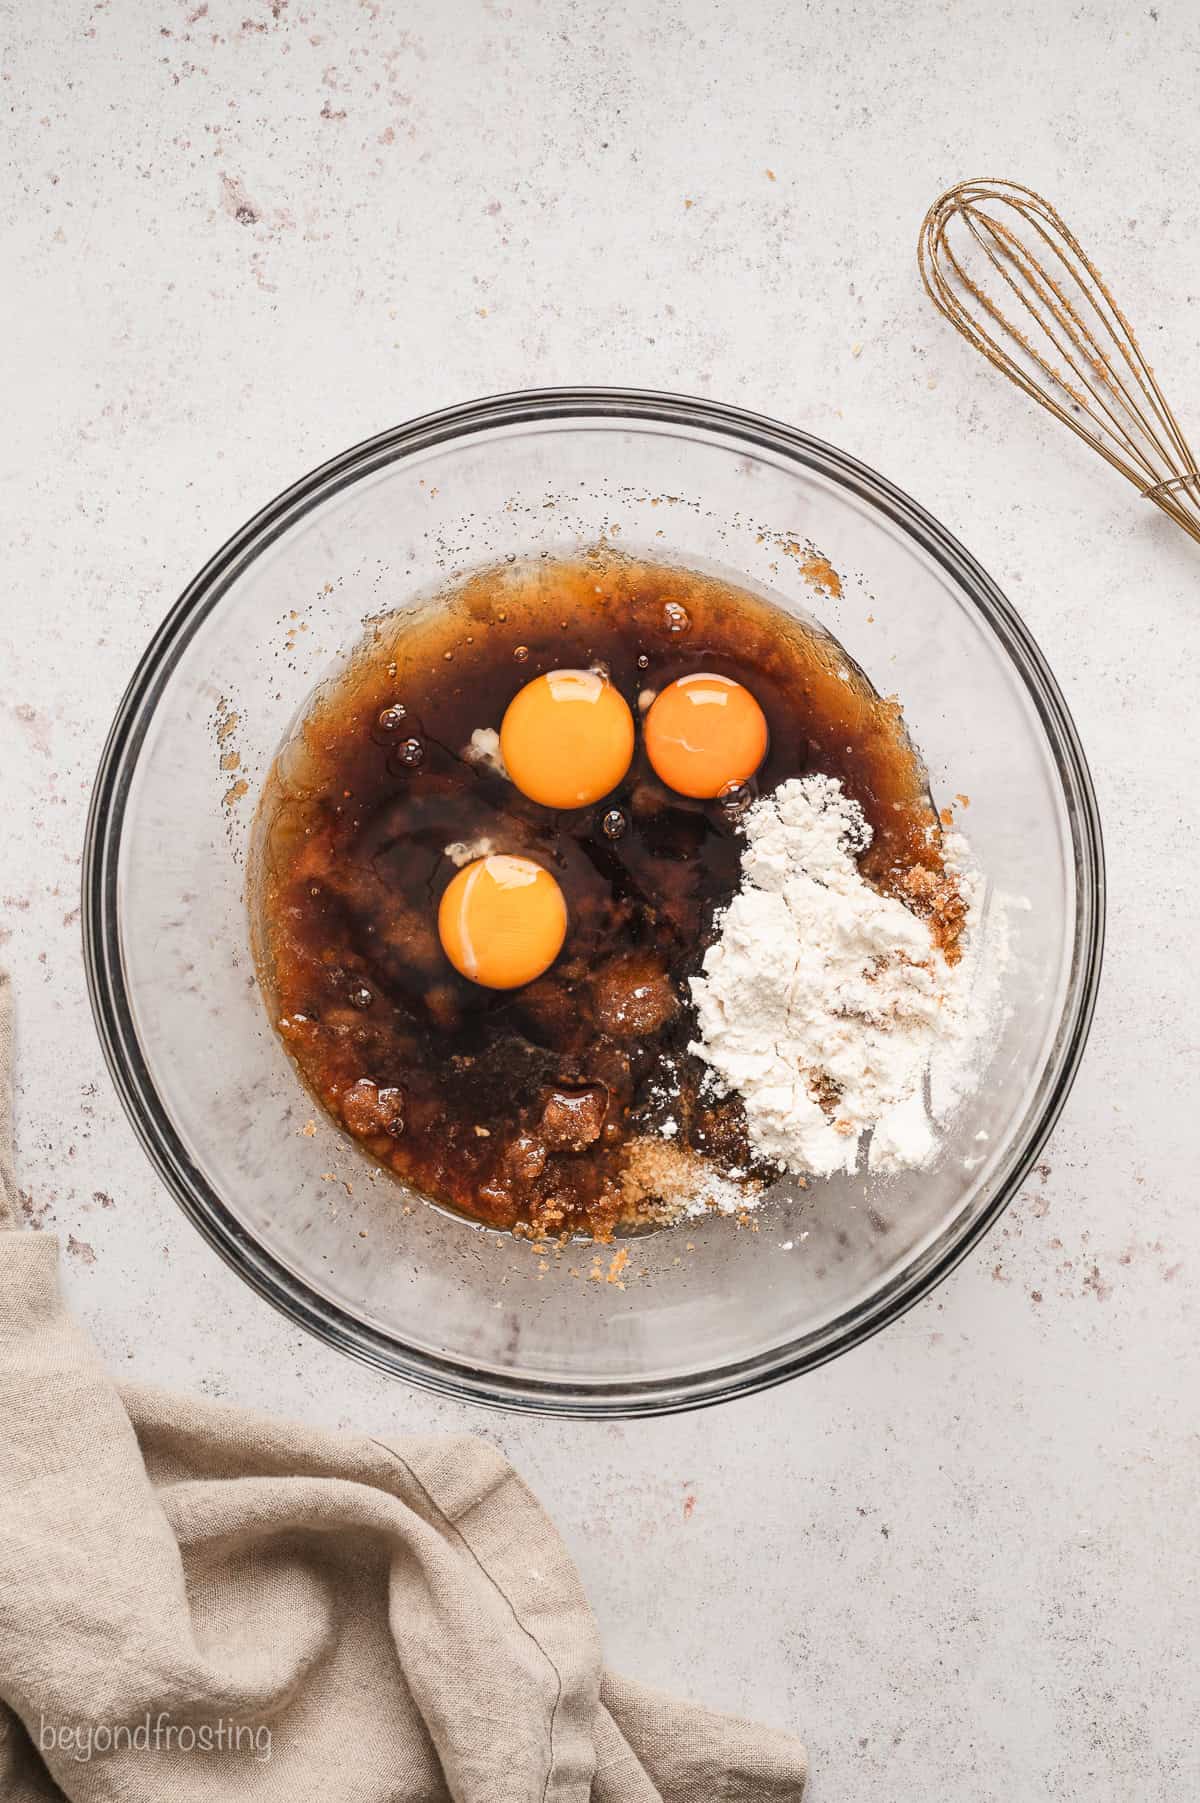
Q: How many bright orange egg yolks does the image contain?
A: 3